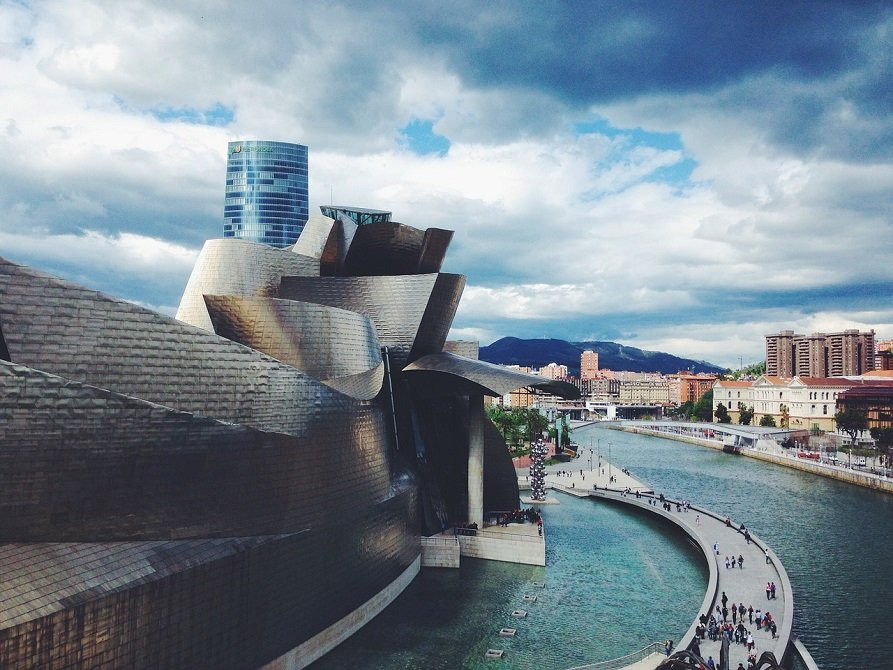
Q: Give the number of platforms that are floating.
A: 5